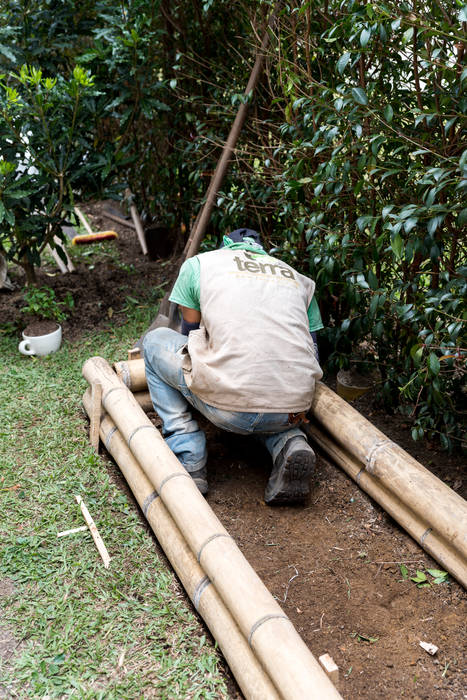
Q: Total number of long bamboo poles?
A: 4